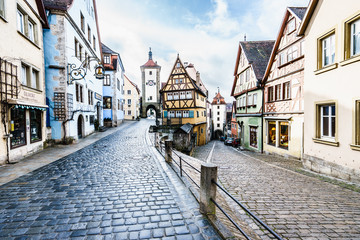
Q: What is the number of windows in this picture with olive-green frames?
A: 4